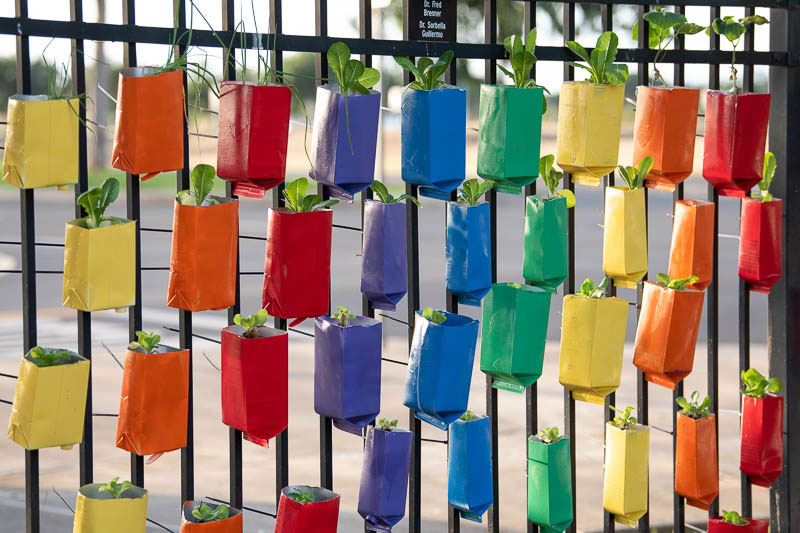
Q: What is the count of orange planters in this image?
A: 8